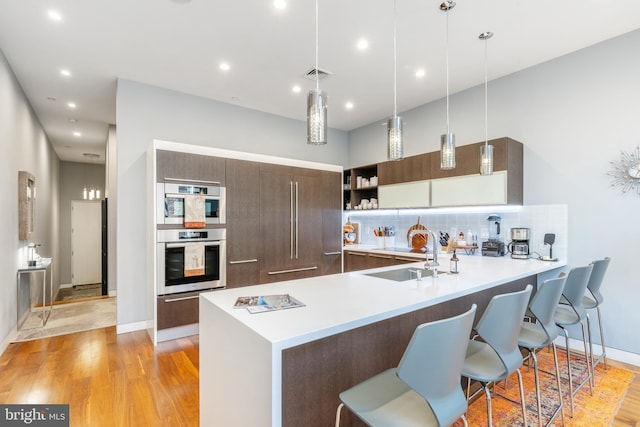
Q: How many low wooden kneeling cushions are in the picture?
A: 0